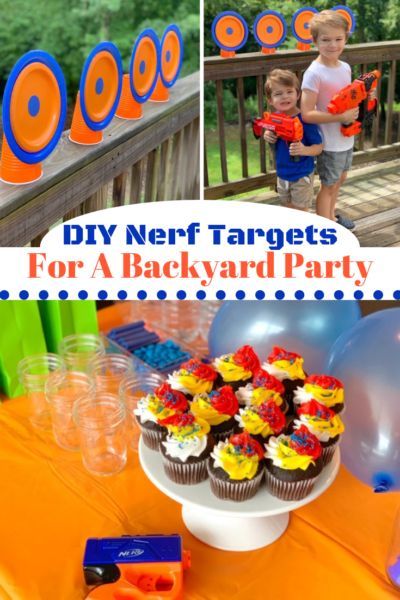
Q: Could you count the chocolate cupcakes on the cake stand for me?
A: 12